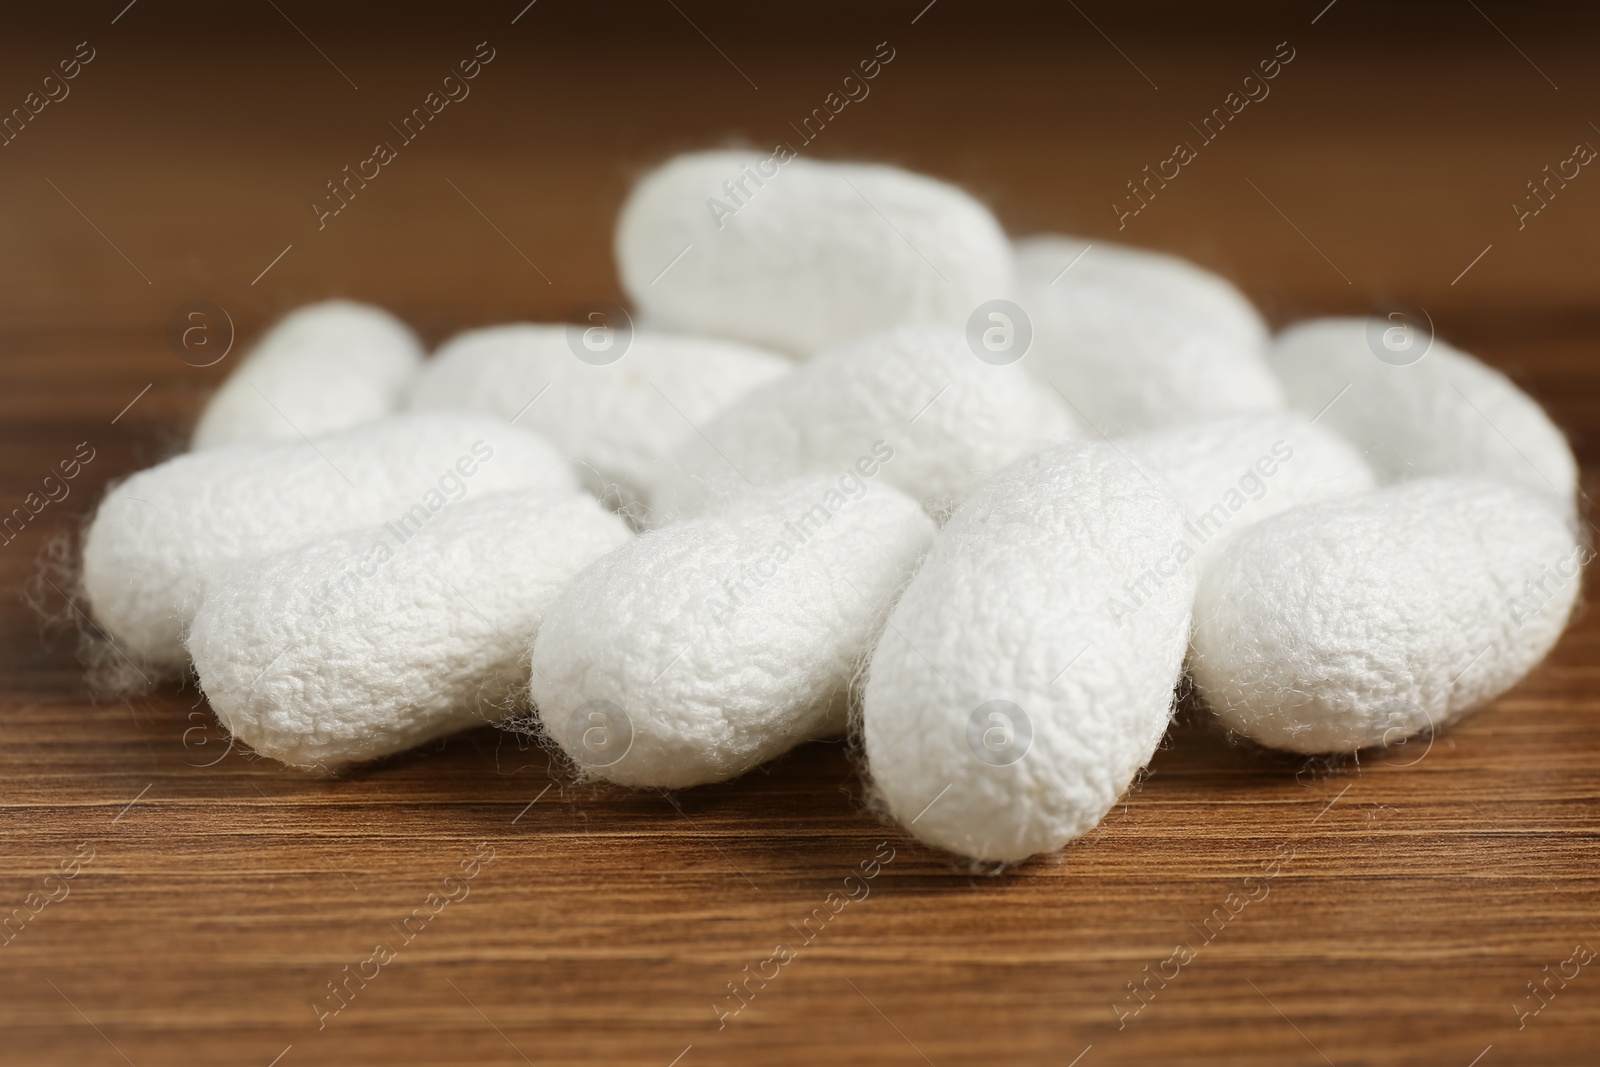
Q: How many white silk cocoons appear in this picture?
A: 12